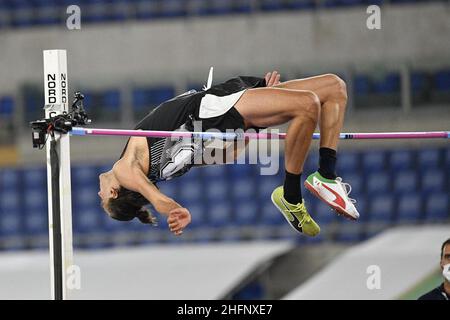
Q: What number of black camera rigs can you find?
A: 1